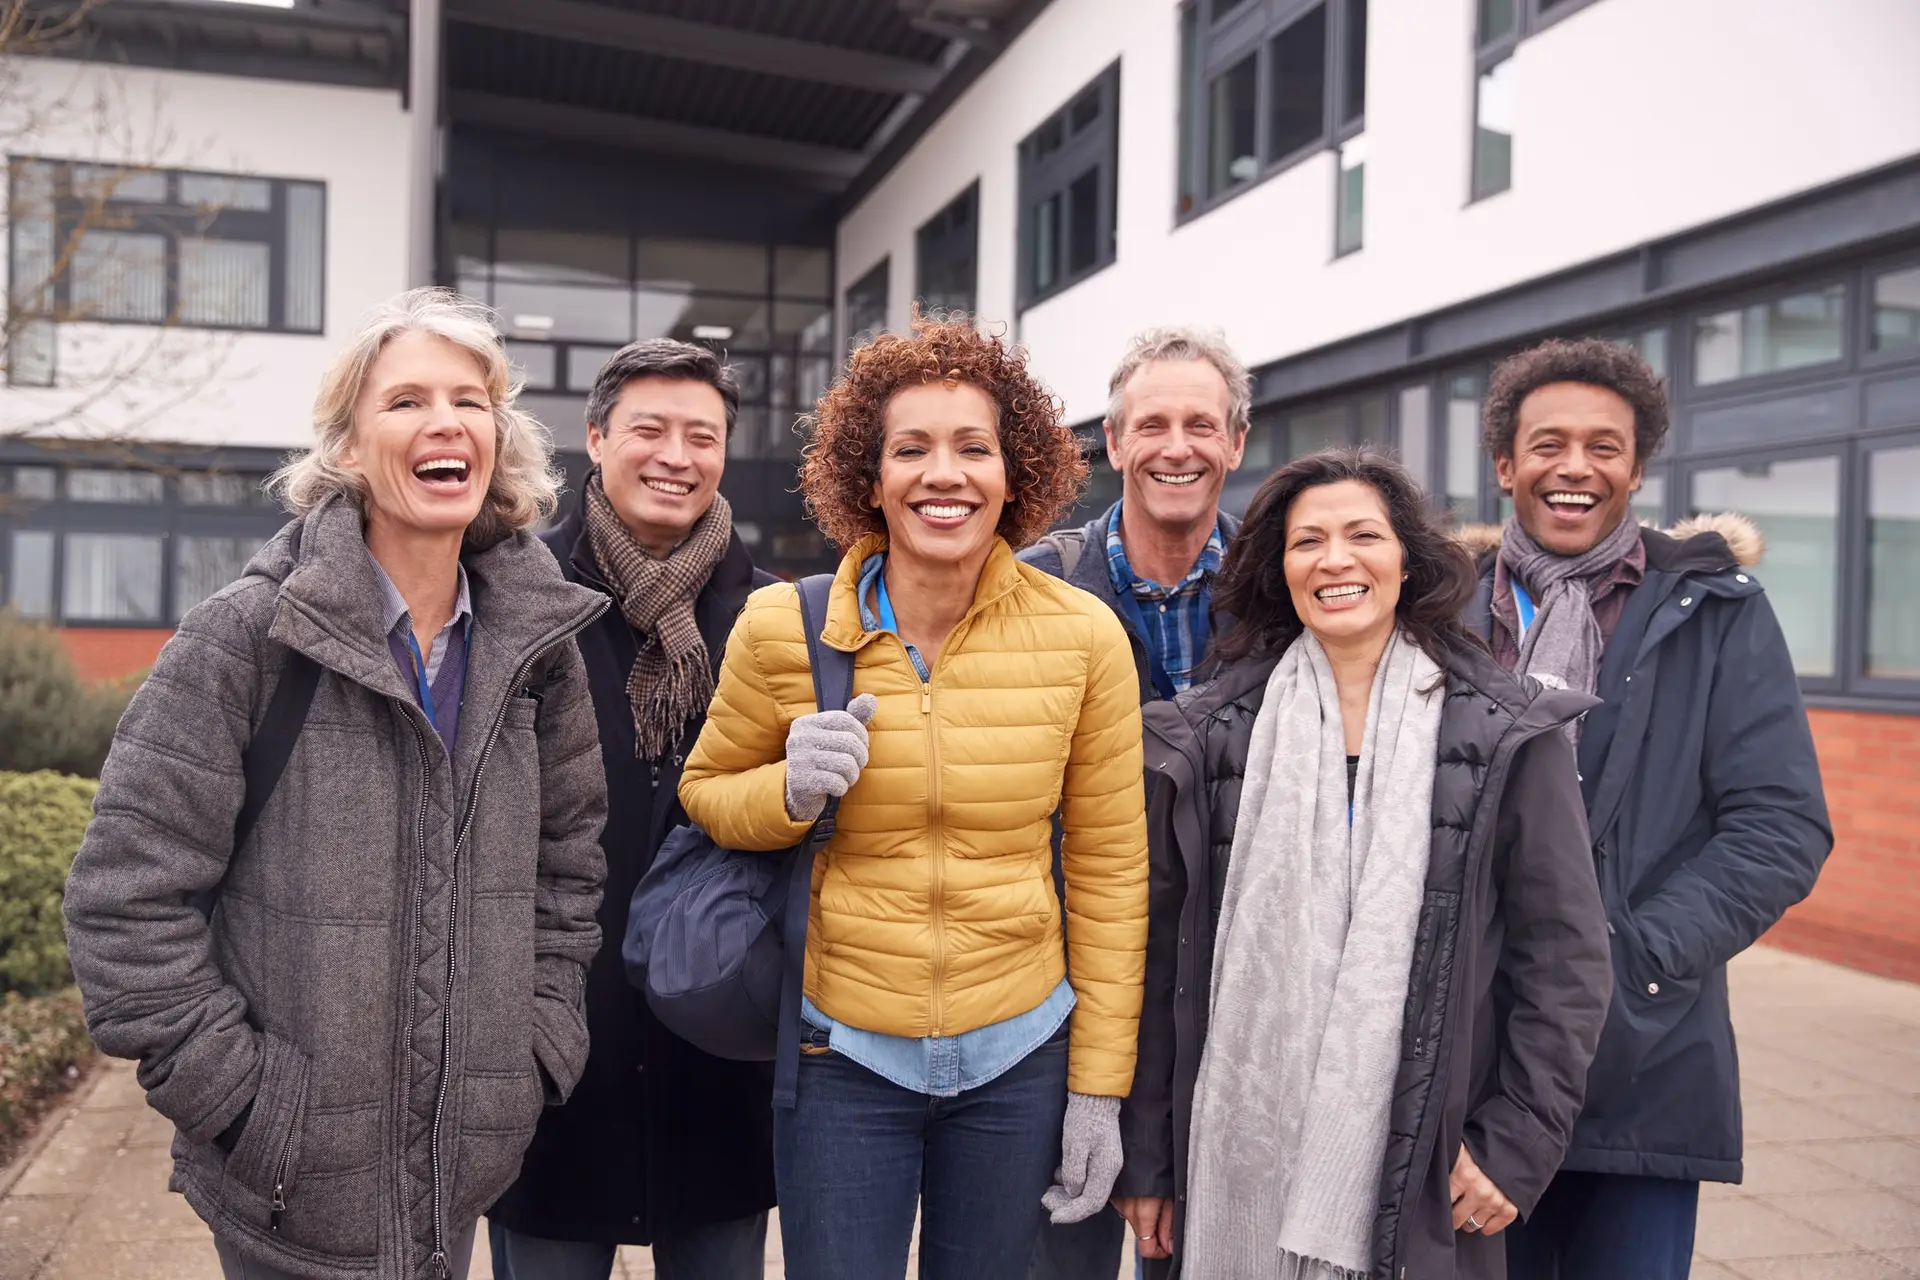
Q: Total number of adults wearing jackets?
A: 6